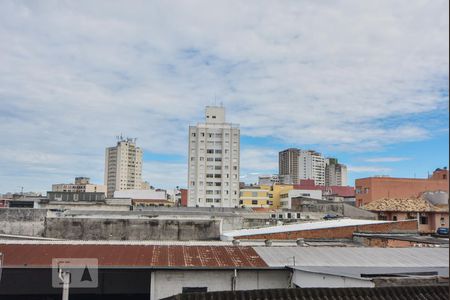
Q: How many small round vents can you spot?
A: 3